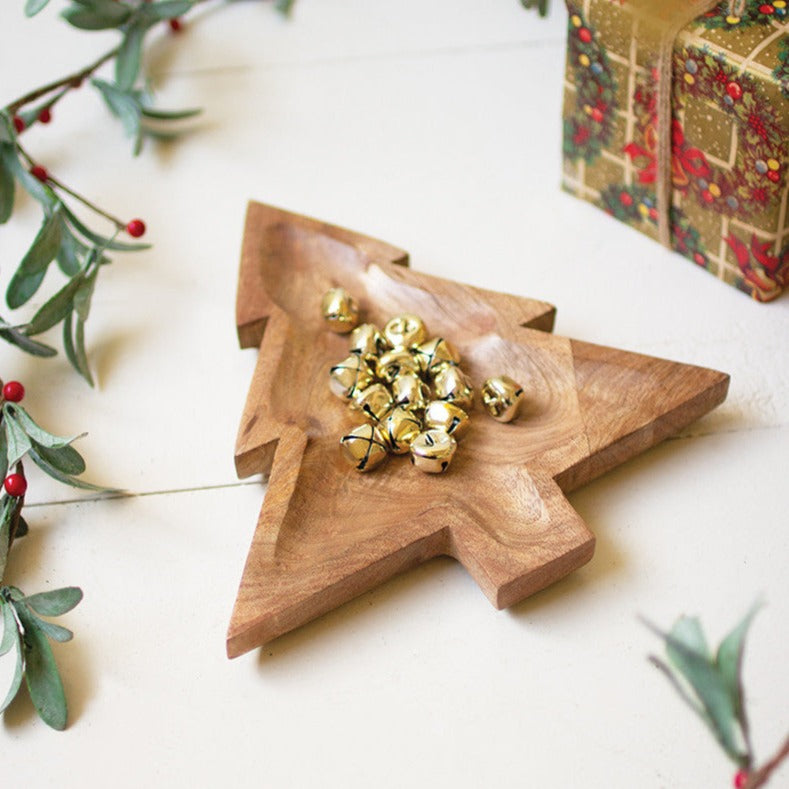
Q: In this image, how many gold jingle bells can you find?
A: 14